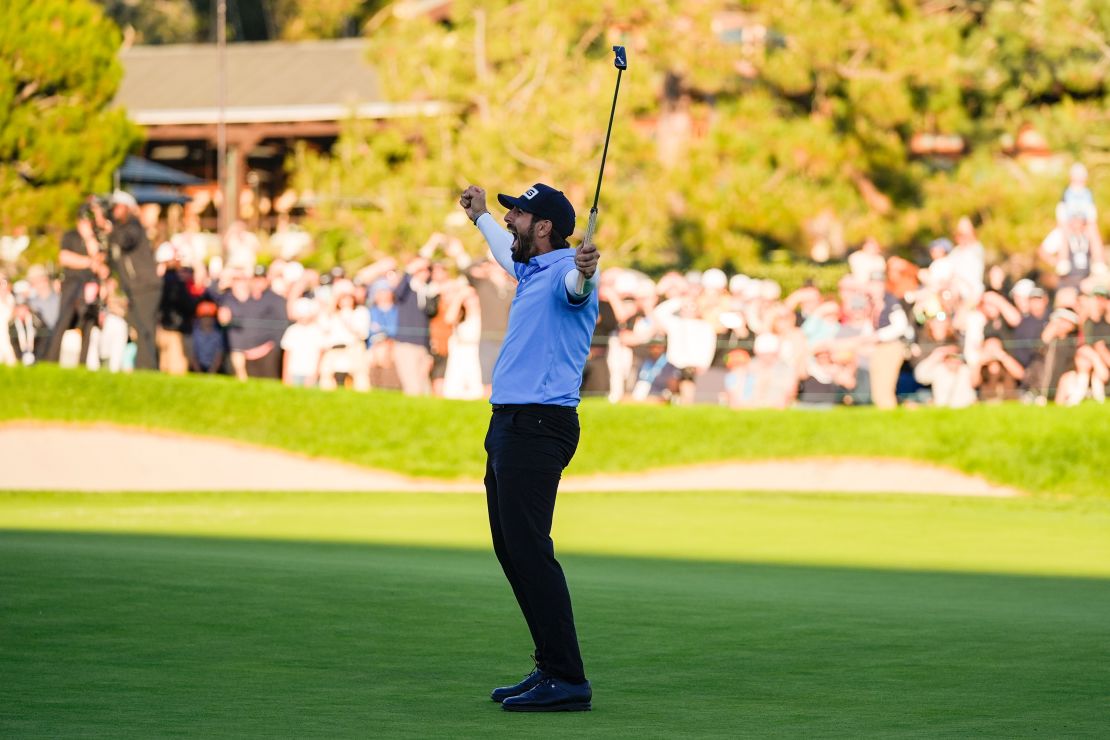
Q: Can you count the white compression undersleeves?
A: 2